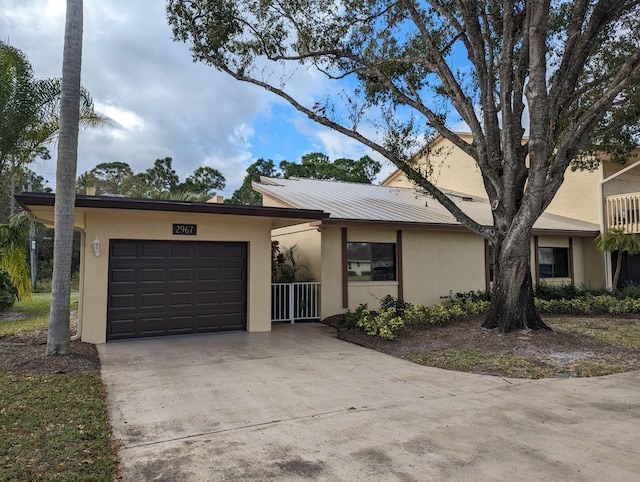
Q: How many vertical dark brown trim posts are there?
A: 5